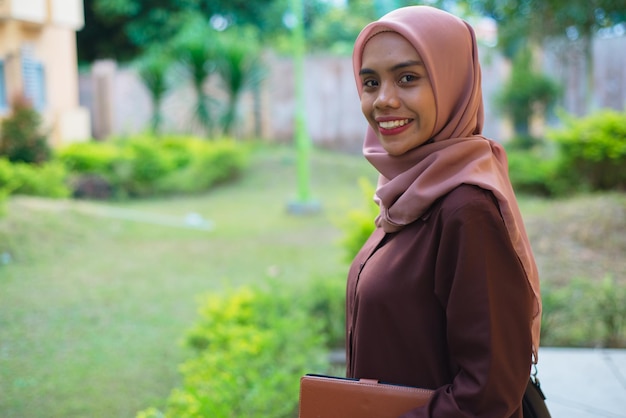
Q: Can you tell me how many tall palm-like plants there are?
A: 3